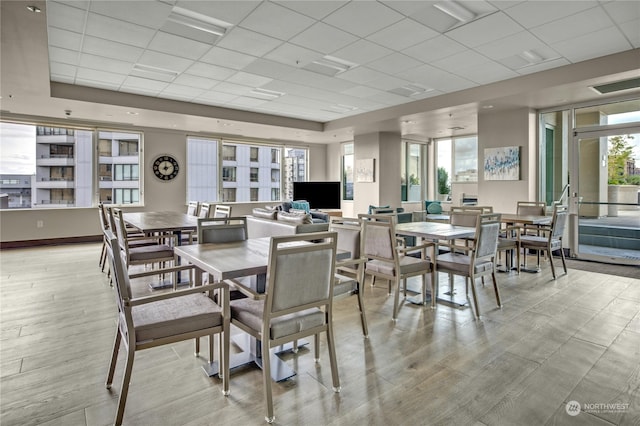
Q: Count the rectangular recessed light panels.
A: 8